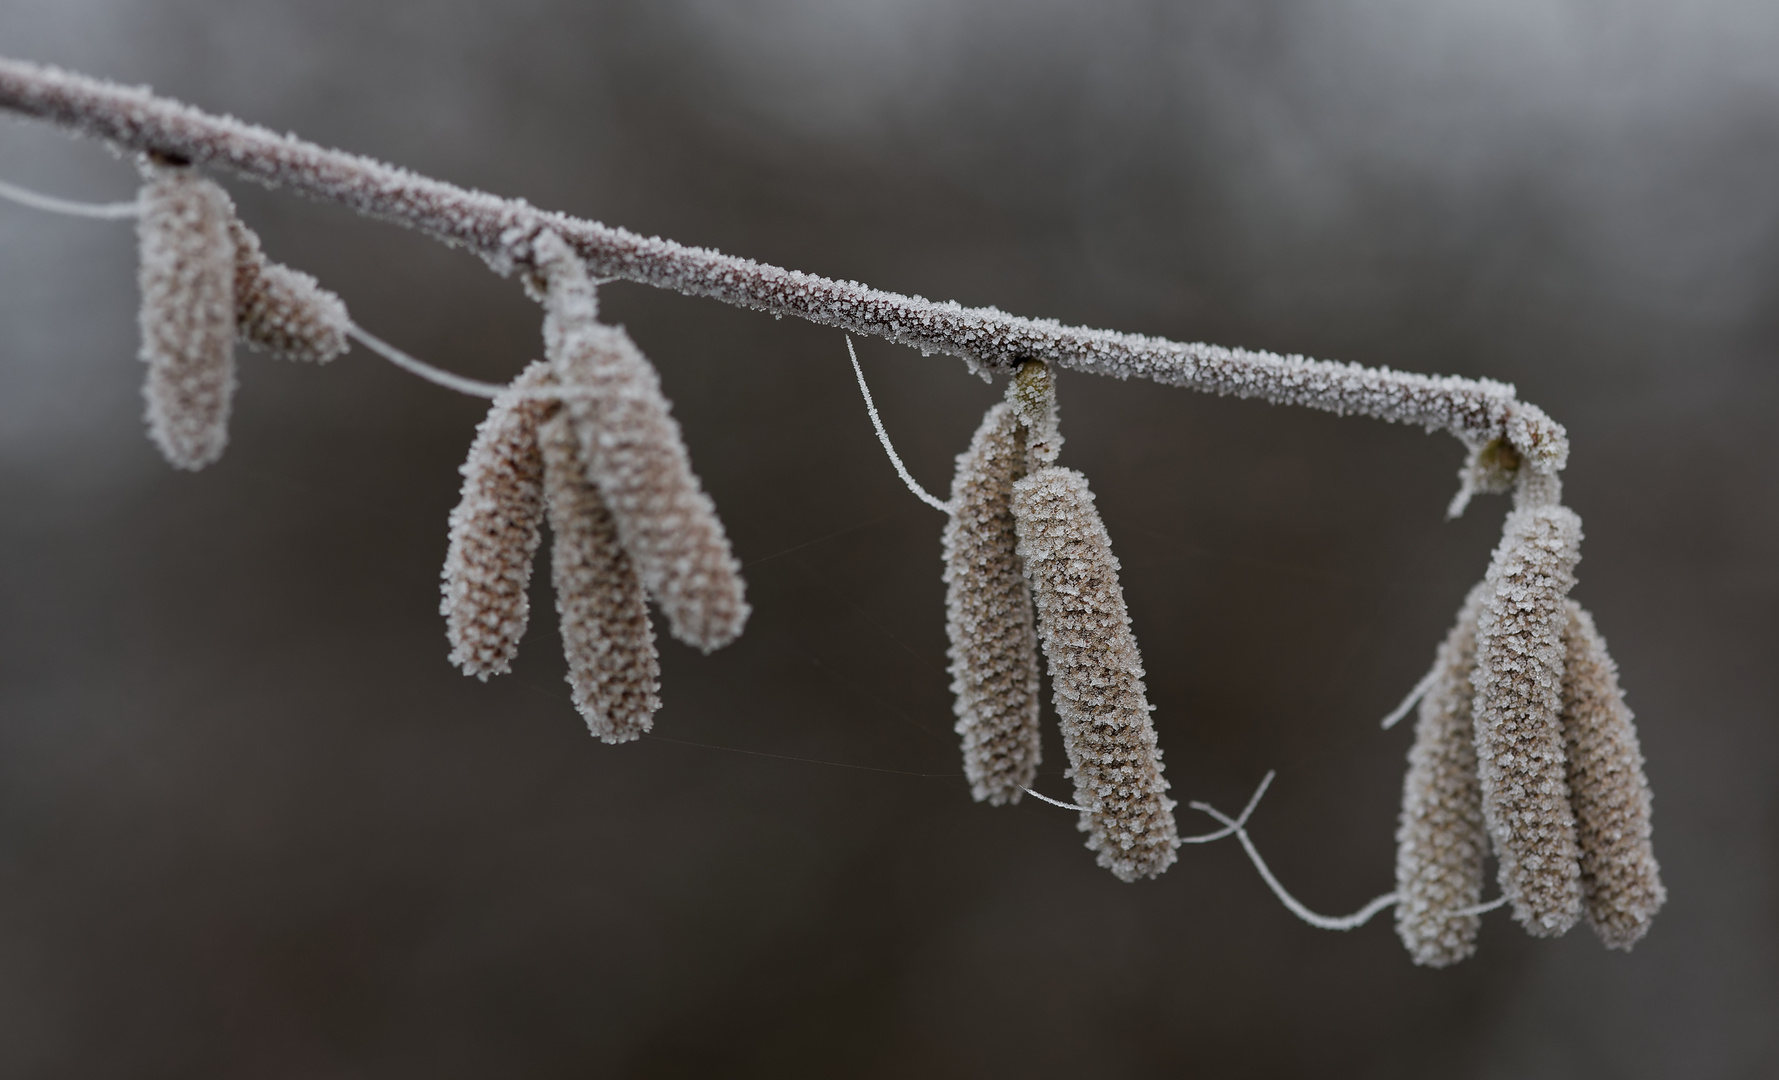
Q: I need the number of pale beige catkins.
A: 10